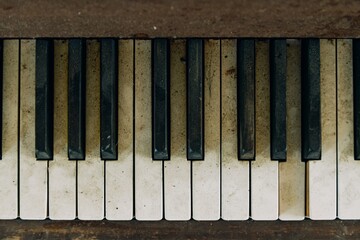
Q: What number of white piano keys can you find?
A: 13